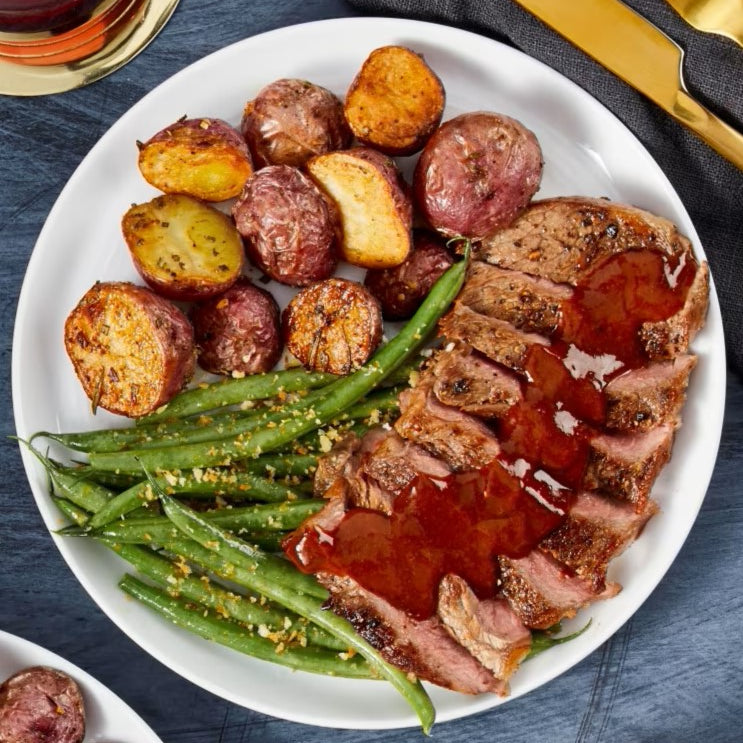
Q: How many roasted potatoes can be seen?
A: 12